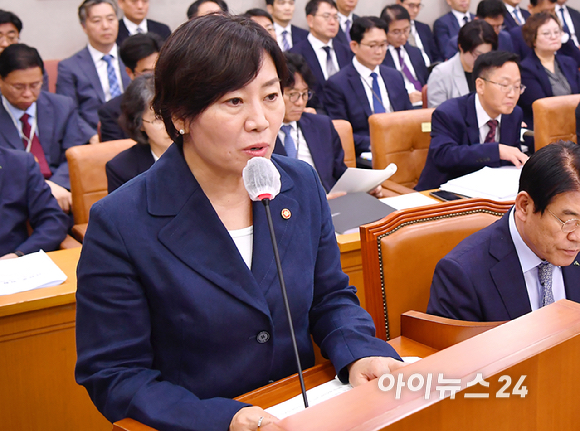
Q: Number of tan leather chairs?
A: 5